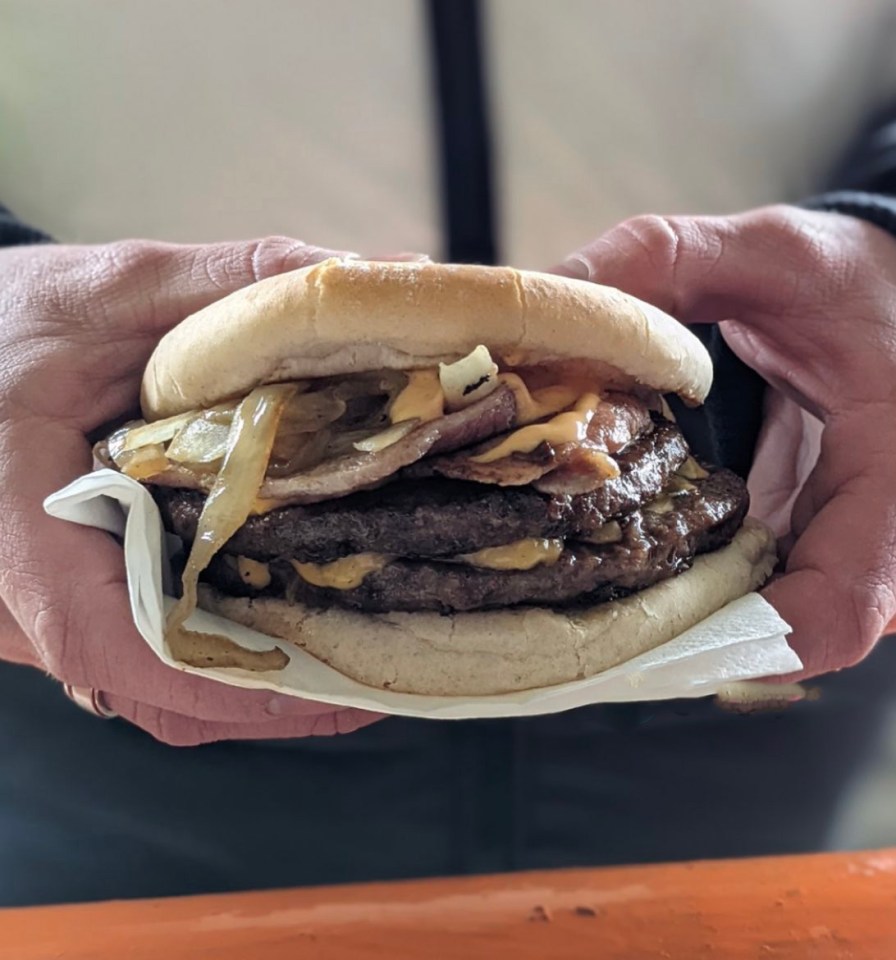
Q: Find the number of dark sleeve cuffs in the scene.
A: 2